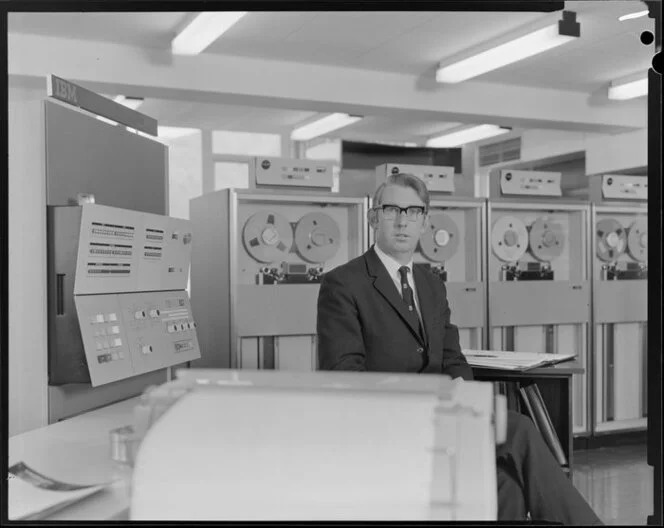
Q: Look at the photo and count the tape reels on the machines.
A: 7